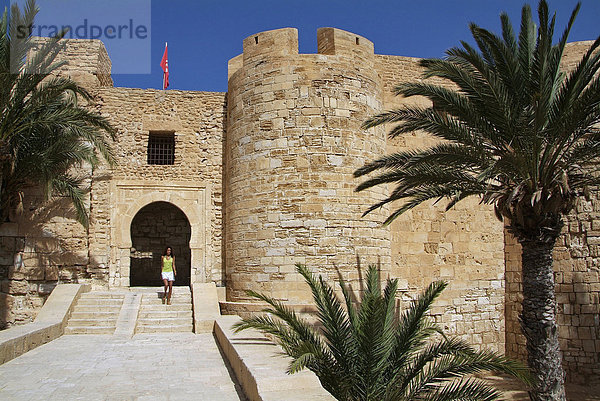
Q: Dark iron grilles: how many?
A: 1